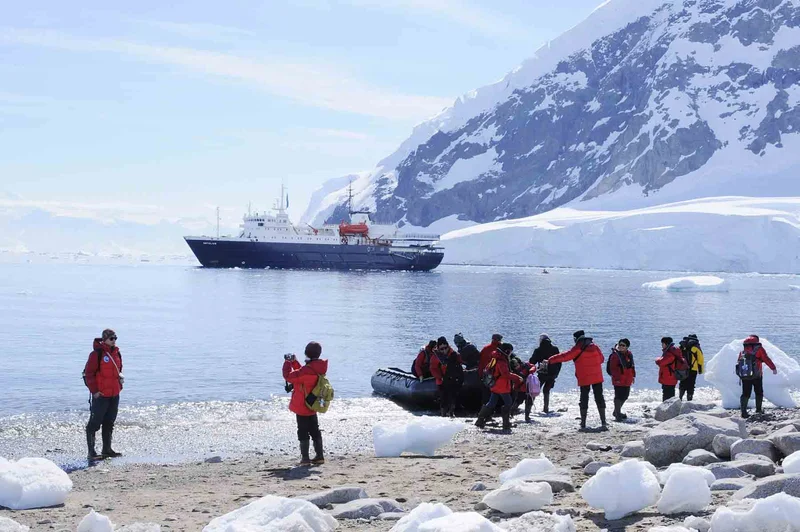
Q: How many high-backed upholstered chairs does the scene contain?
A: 0